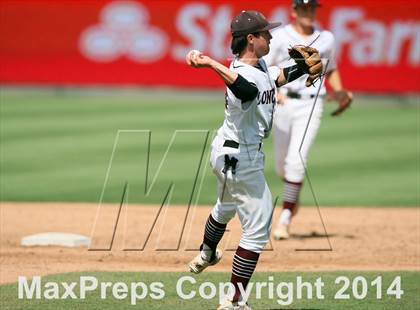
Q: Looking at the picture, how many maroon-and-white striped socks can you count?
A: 3